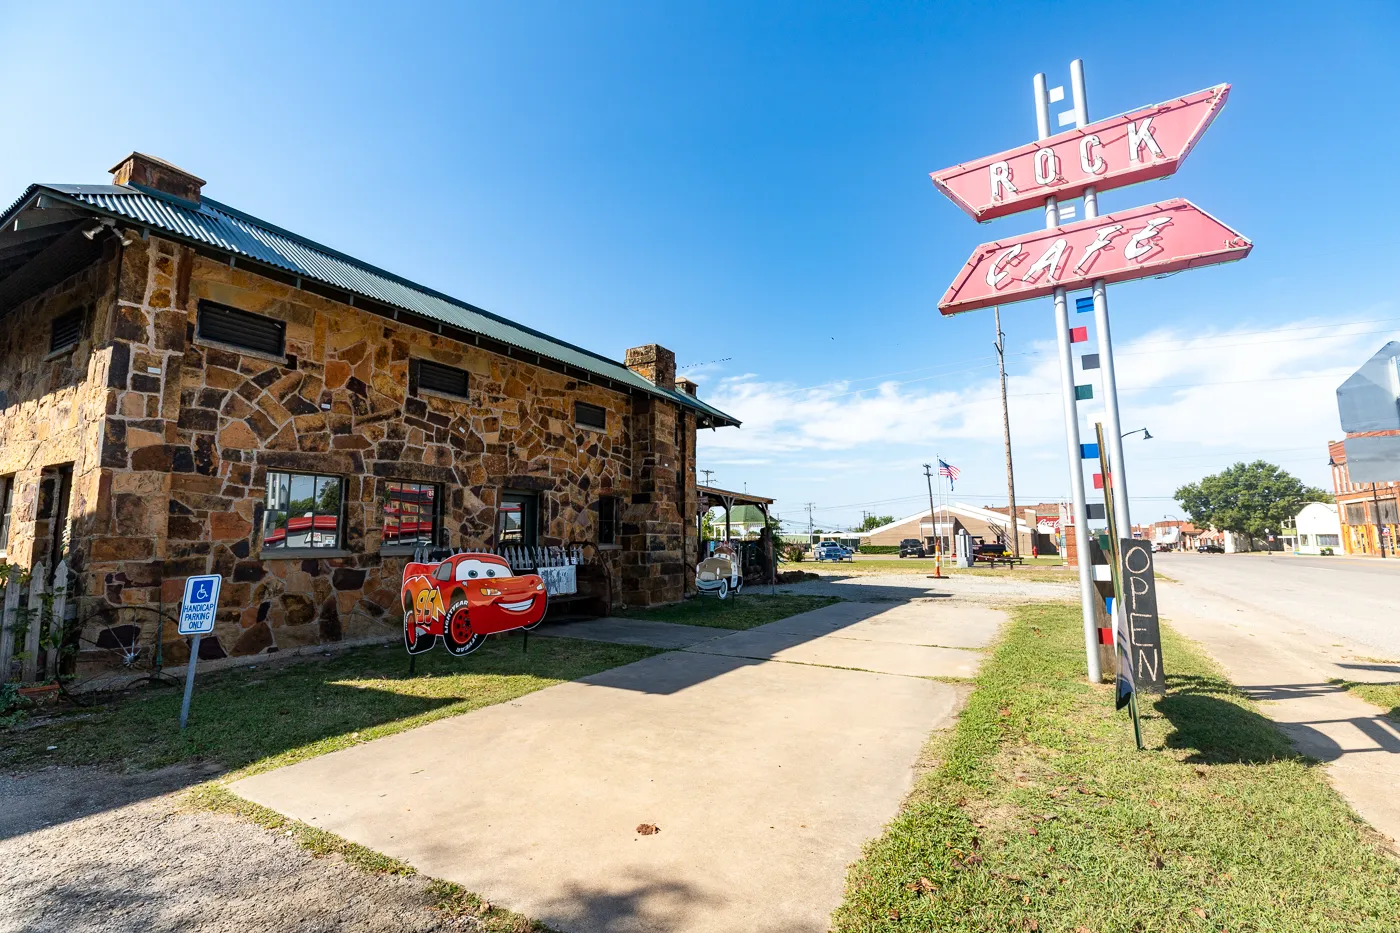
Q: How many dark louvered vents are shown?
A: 4